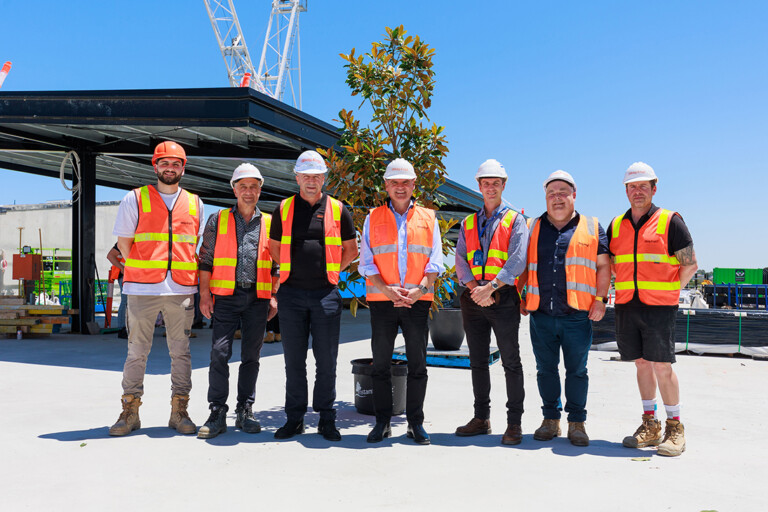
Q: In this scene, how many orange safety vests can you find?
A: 7